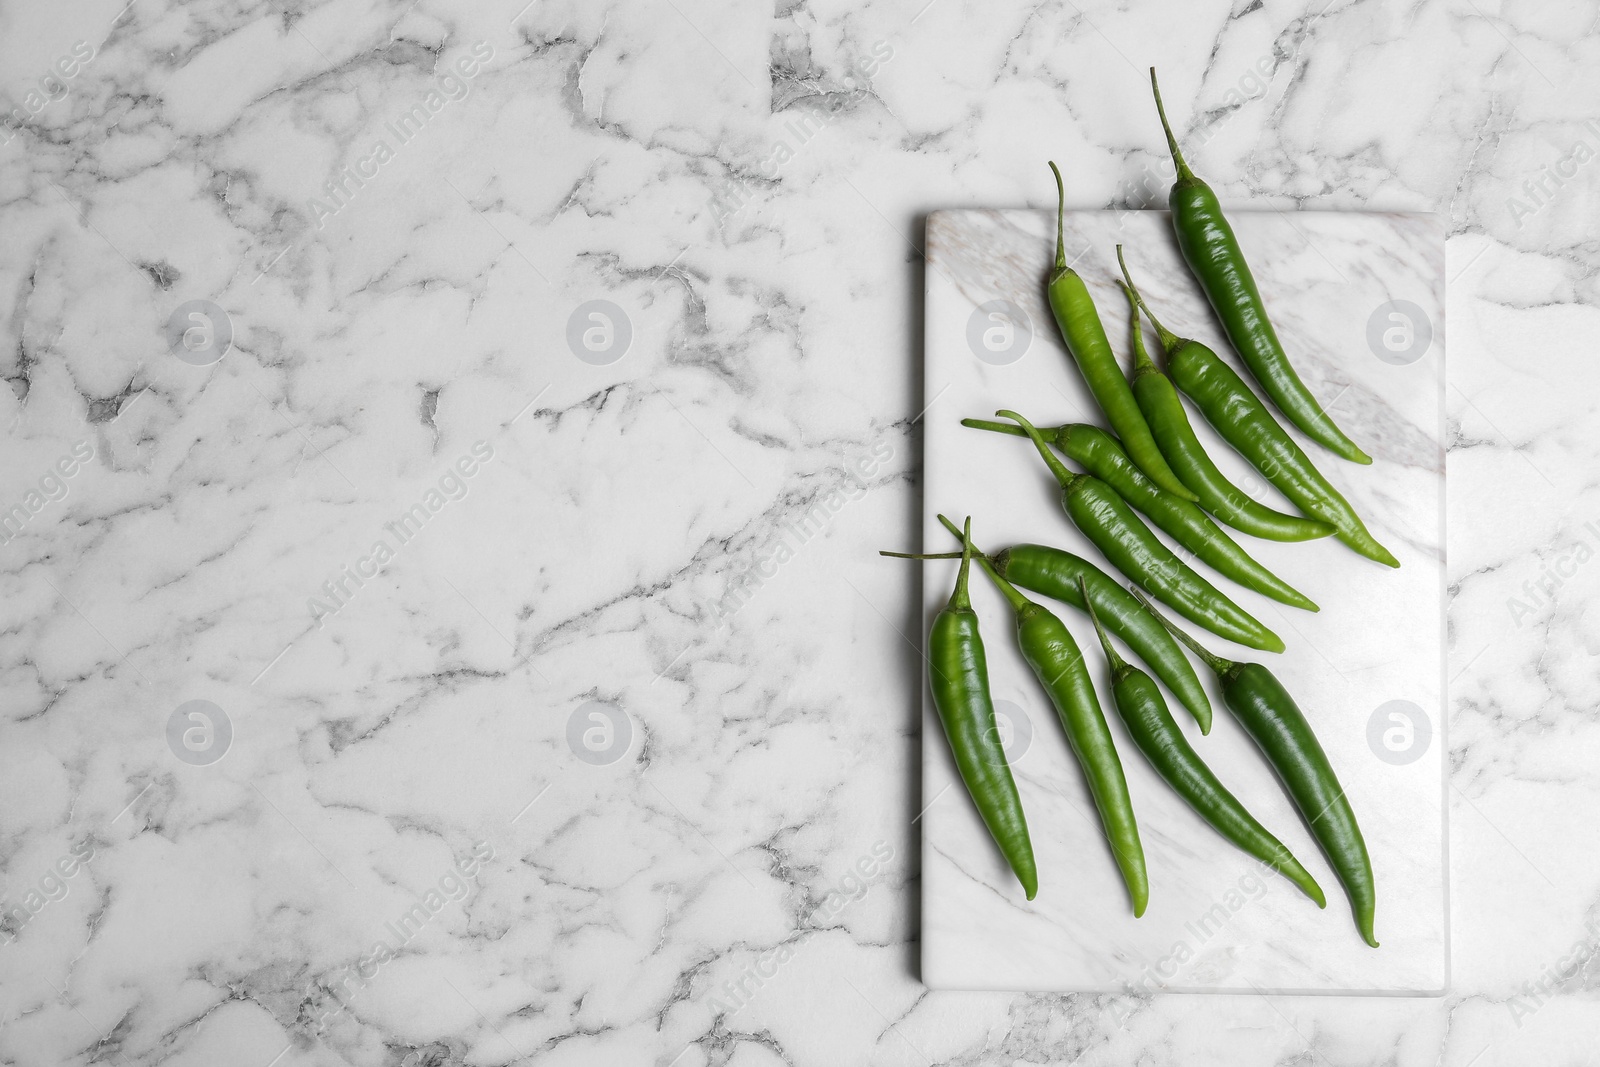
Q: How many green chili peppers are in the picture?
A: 11